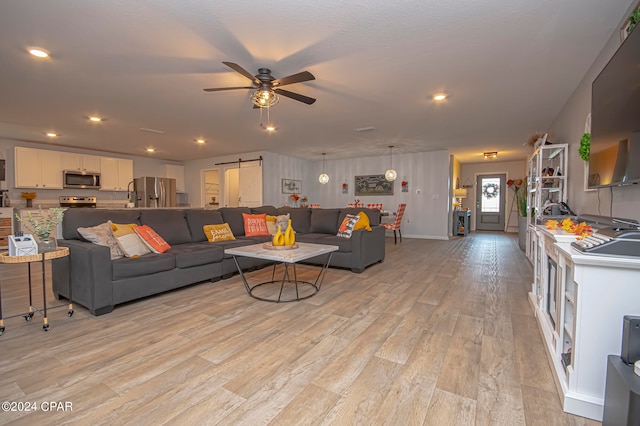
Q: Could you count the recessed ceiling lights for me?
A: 7